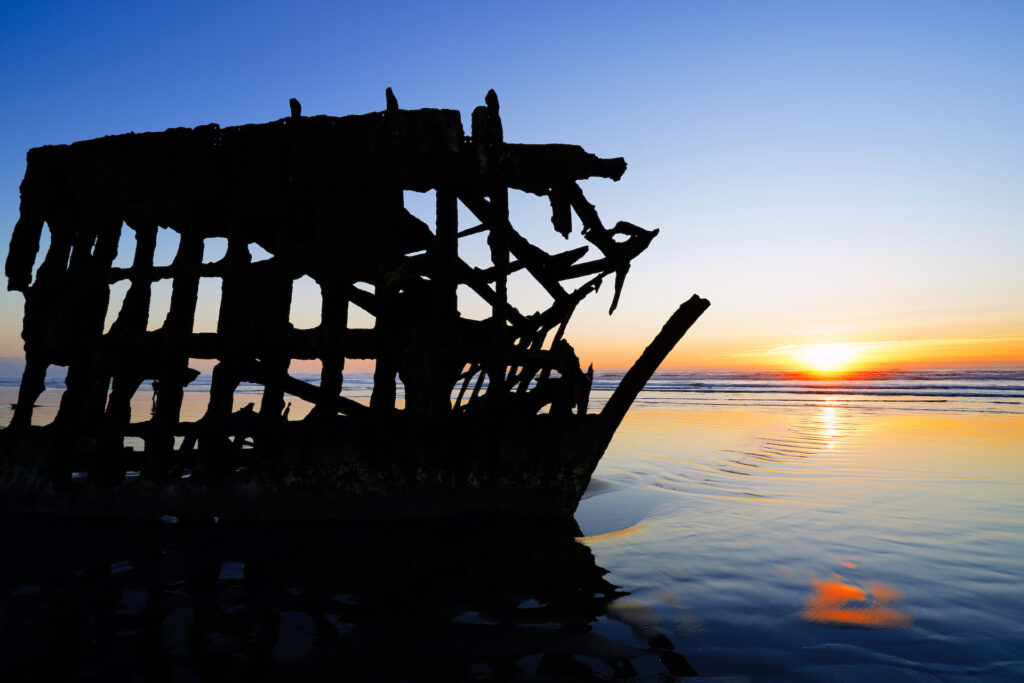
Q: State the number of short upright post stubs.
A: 3